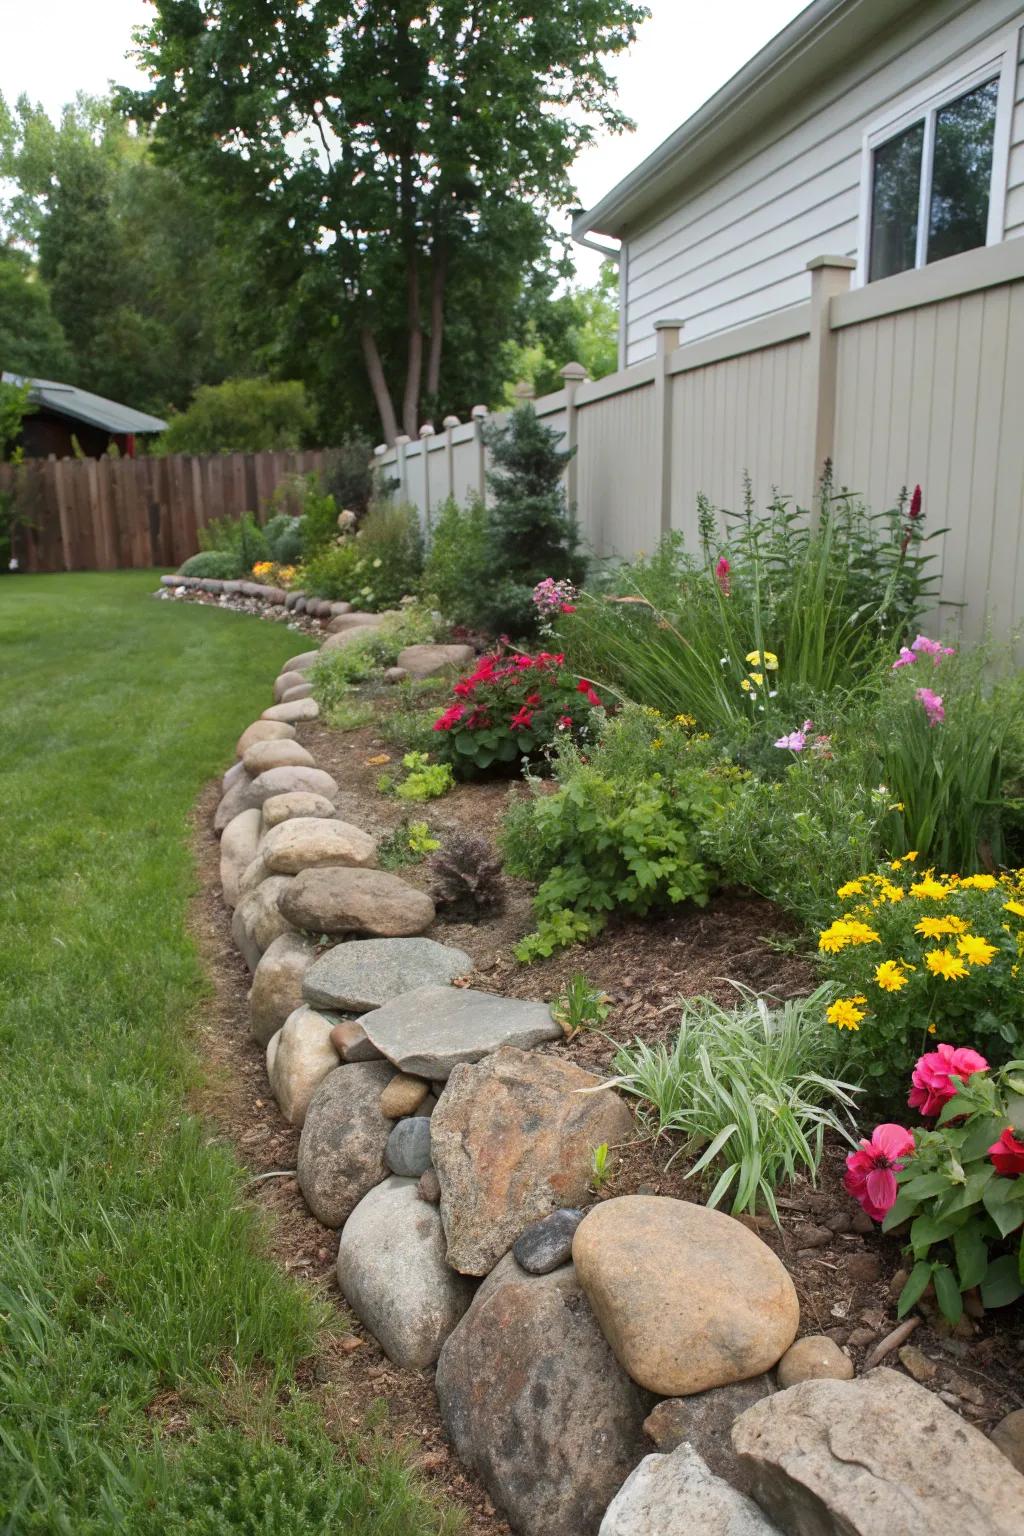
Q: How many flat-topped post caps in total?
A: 2